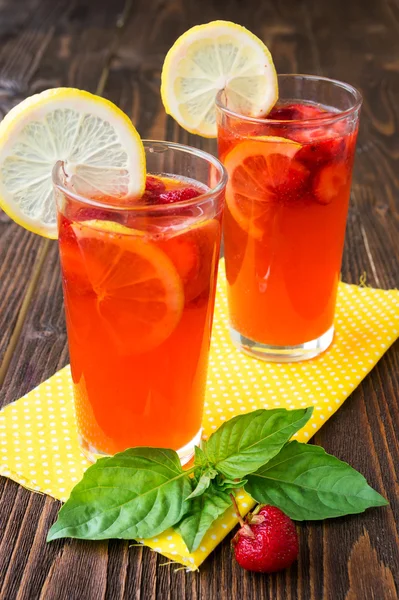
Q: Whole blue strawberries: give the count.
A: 0